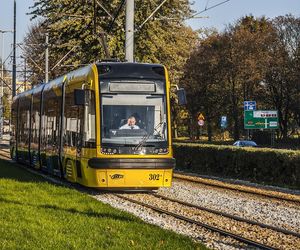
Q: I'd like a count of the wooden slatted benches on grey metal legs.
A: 0